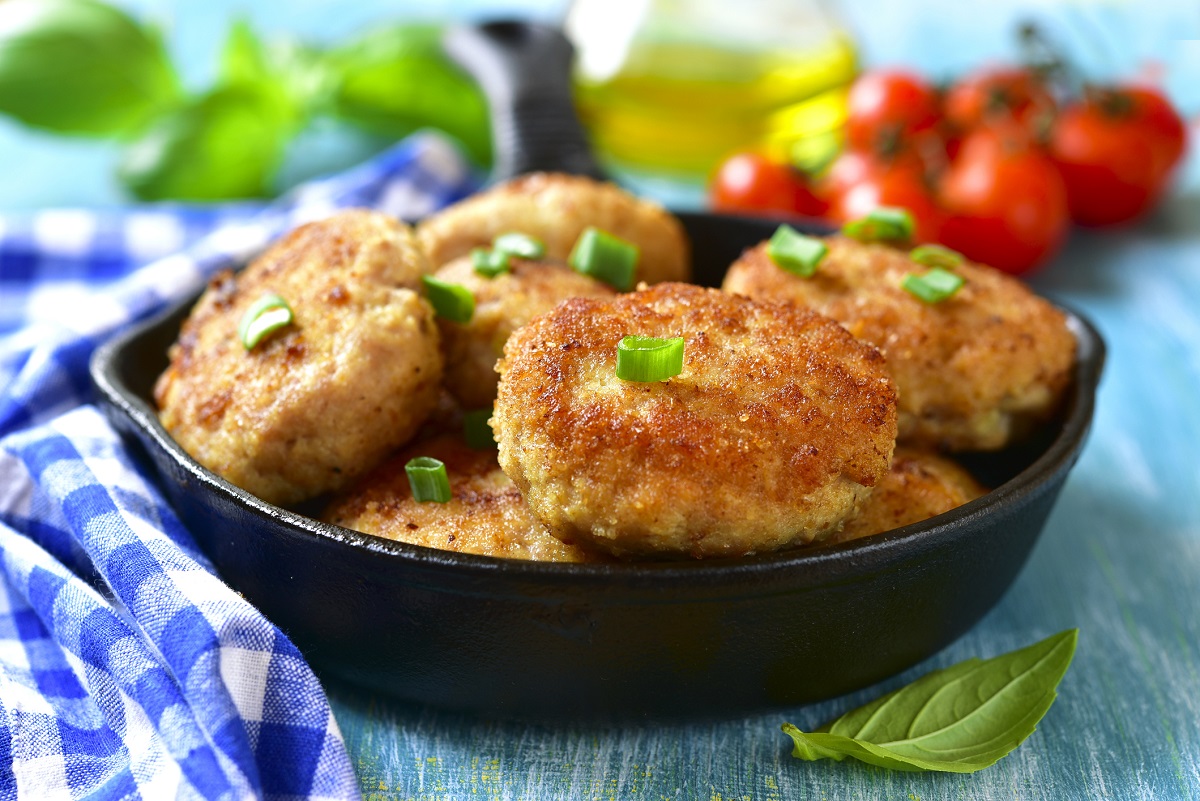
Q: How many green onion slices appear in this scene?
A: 12